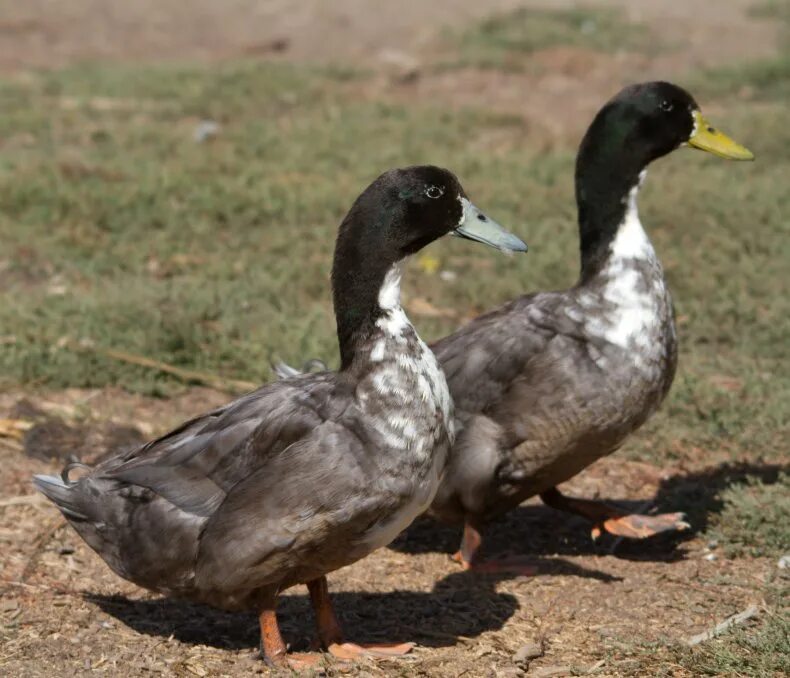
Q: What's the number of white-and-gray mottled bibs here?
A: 2